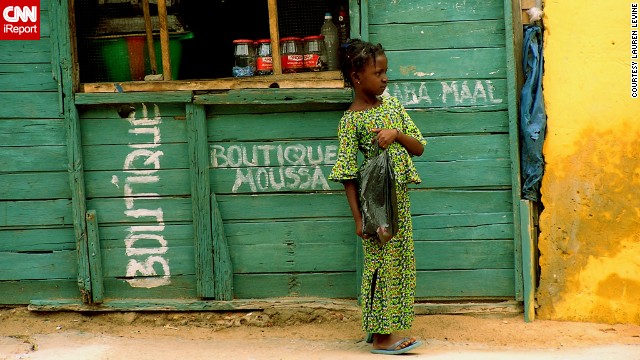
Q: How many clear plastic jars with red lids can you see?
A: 4